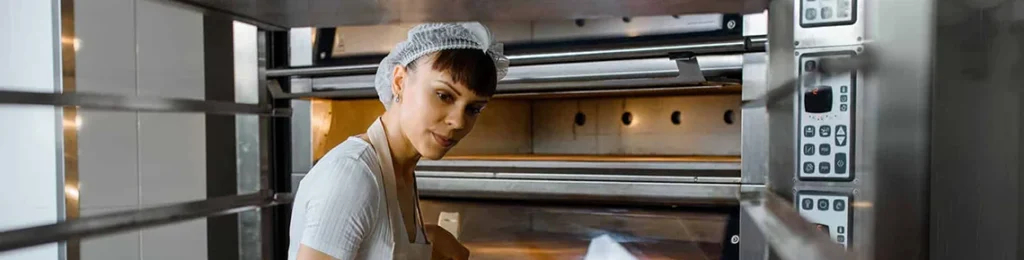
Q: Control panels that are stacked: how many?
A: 3